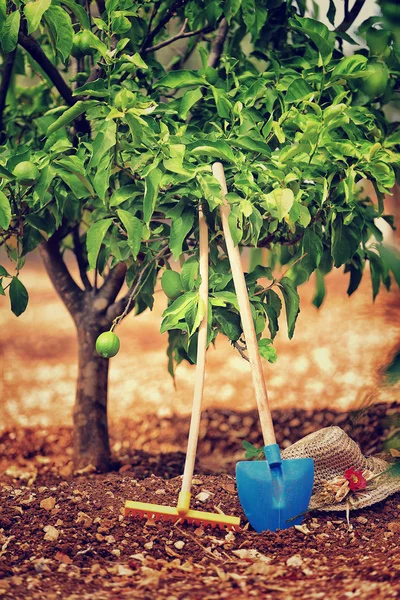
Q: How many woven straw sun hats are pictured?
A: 1